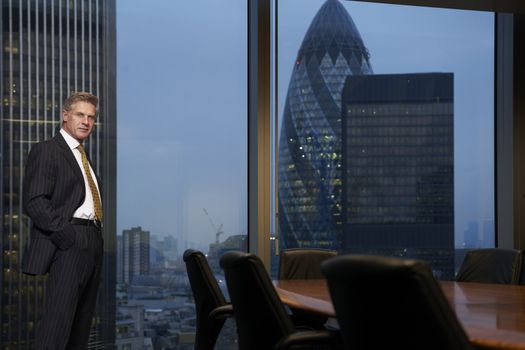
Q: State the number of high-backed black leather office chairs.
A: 5